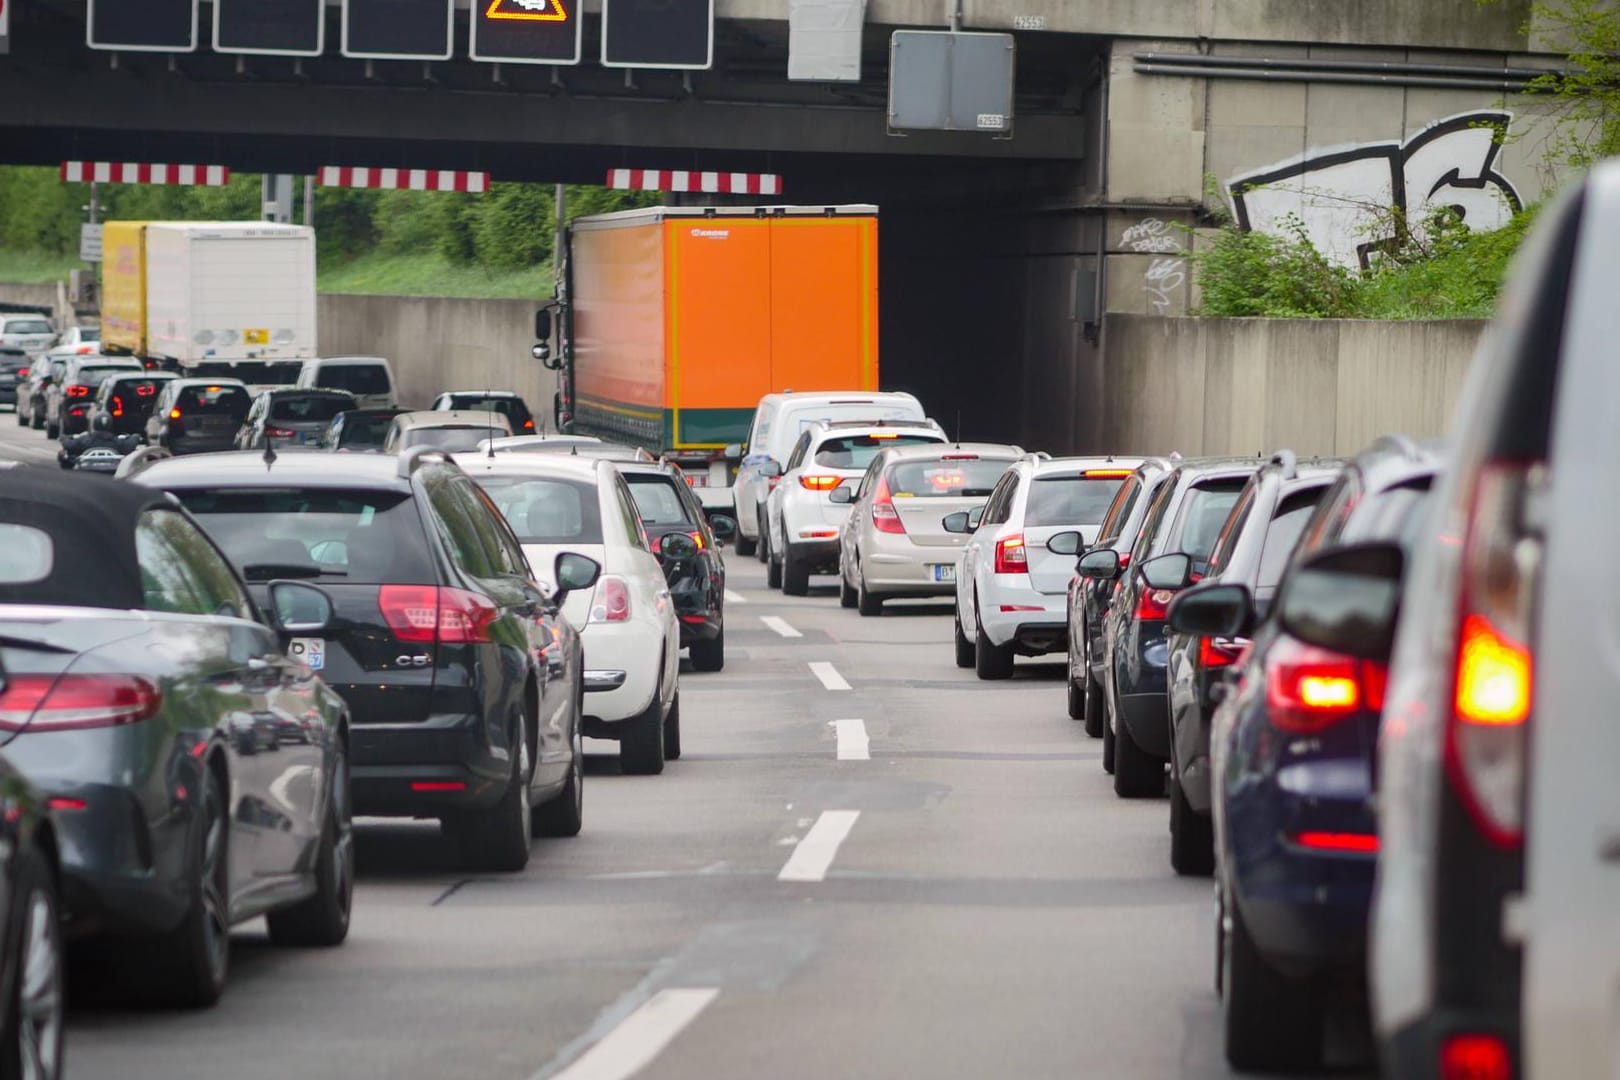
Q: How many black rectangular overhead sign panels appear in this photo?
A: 5